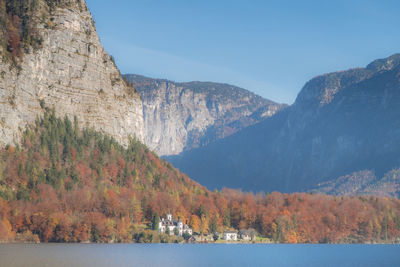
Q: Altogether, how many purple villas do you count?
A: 0